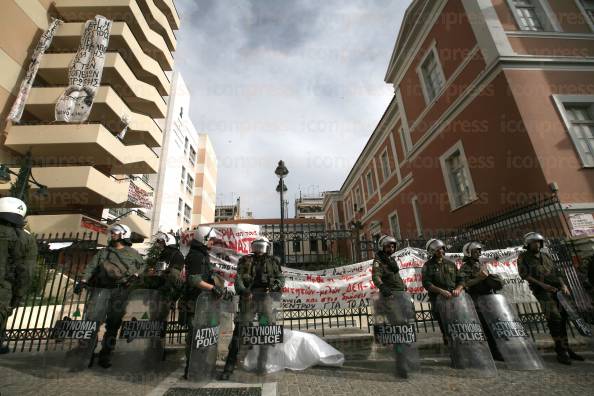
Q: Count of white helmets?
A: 9